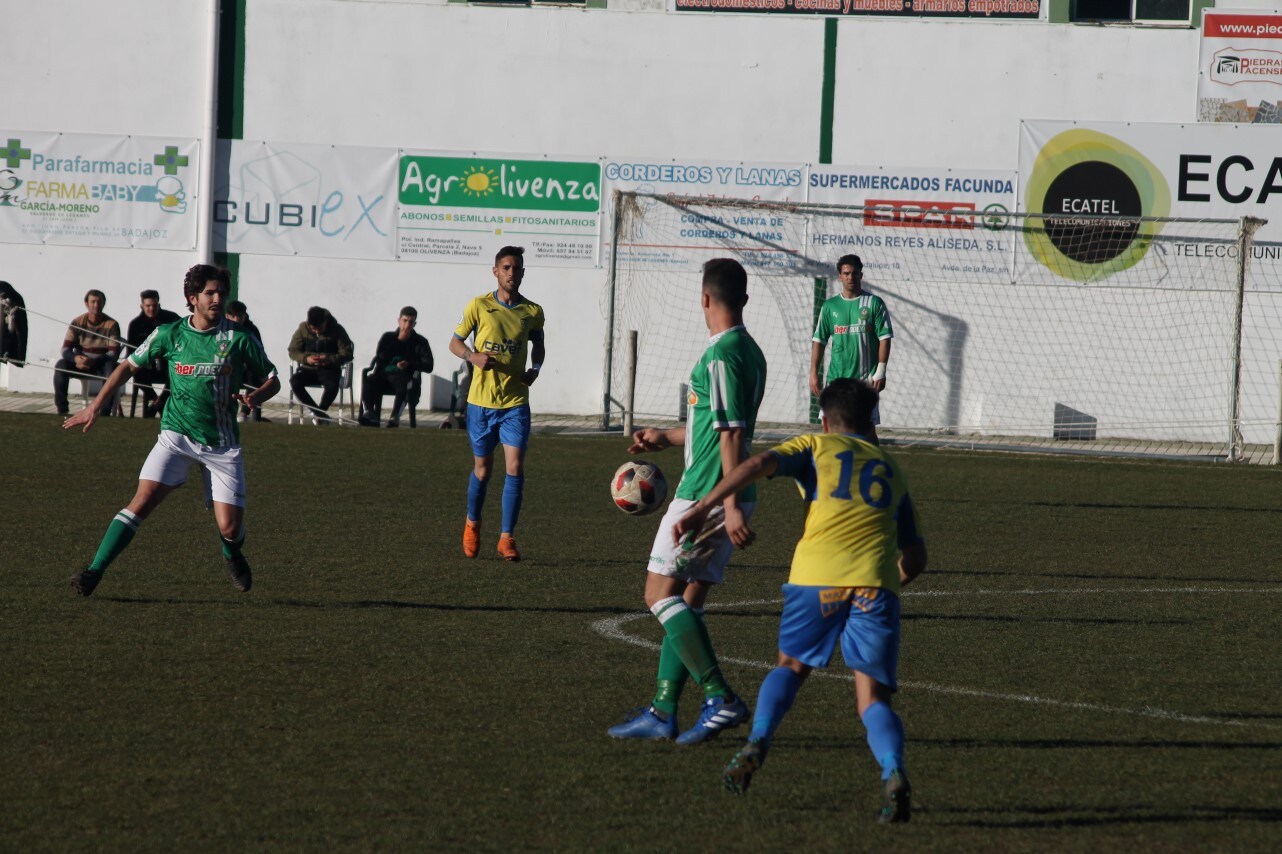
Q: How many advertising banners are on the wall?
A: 8